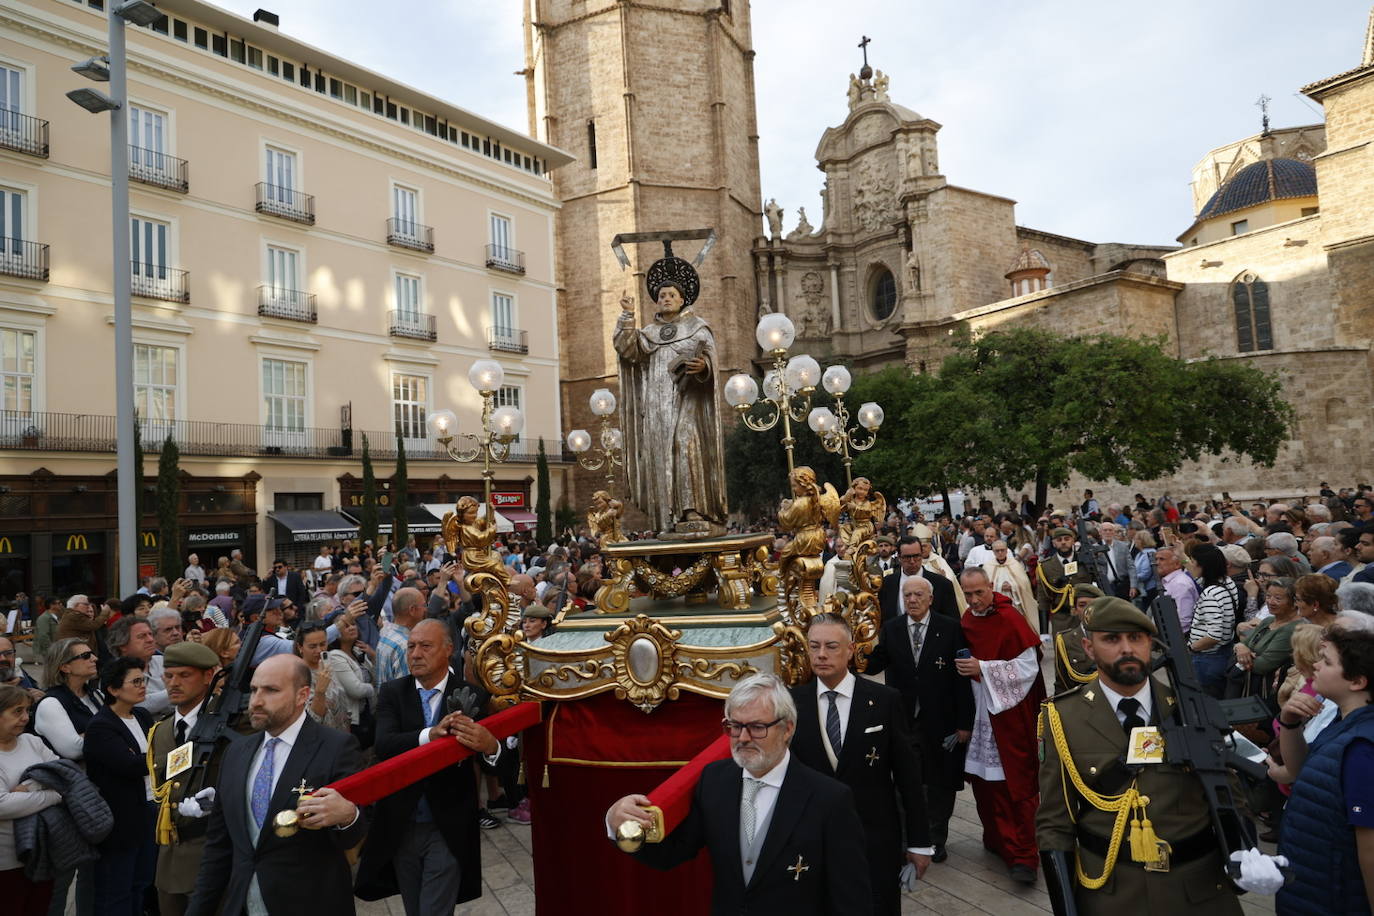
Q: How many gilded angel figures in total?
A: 4